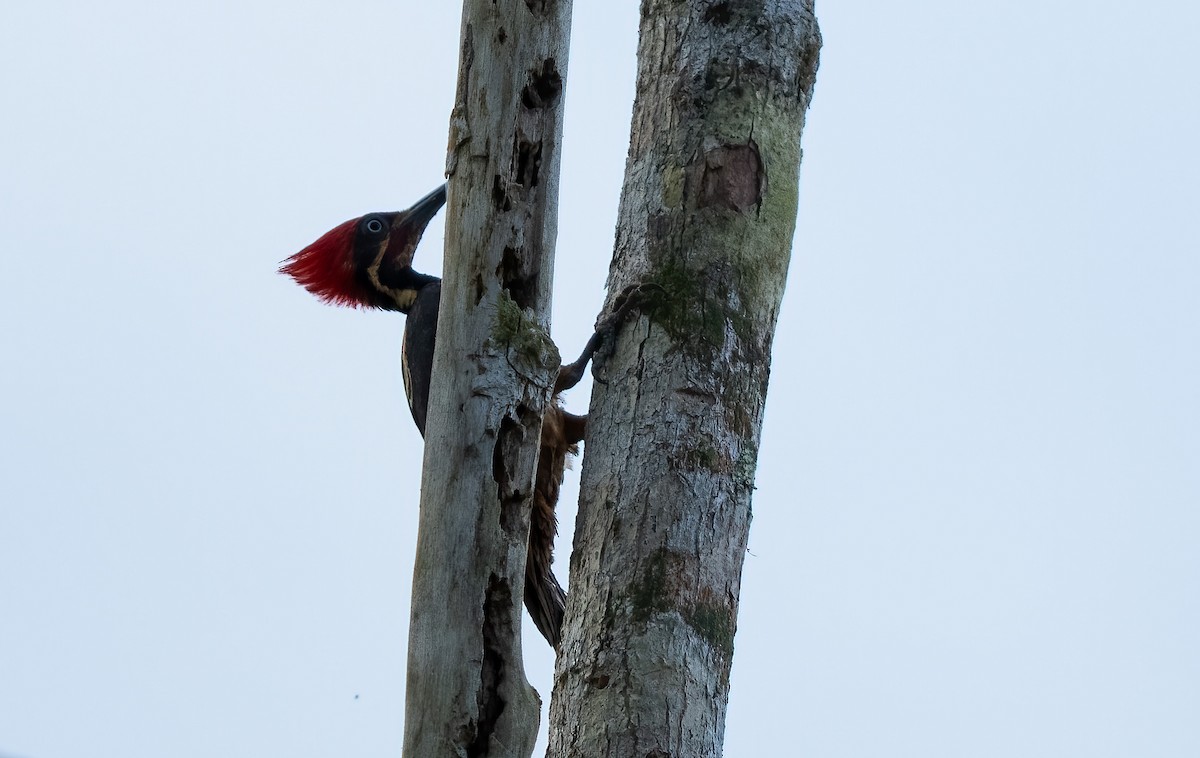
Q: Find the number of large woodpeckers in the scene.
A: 1